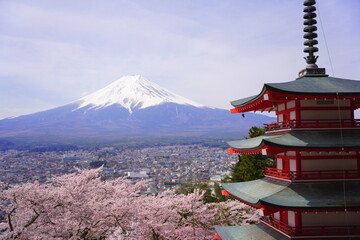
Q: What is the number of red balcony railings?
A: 3